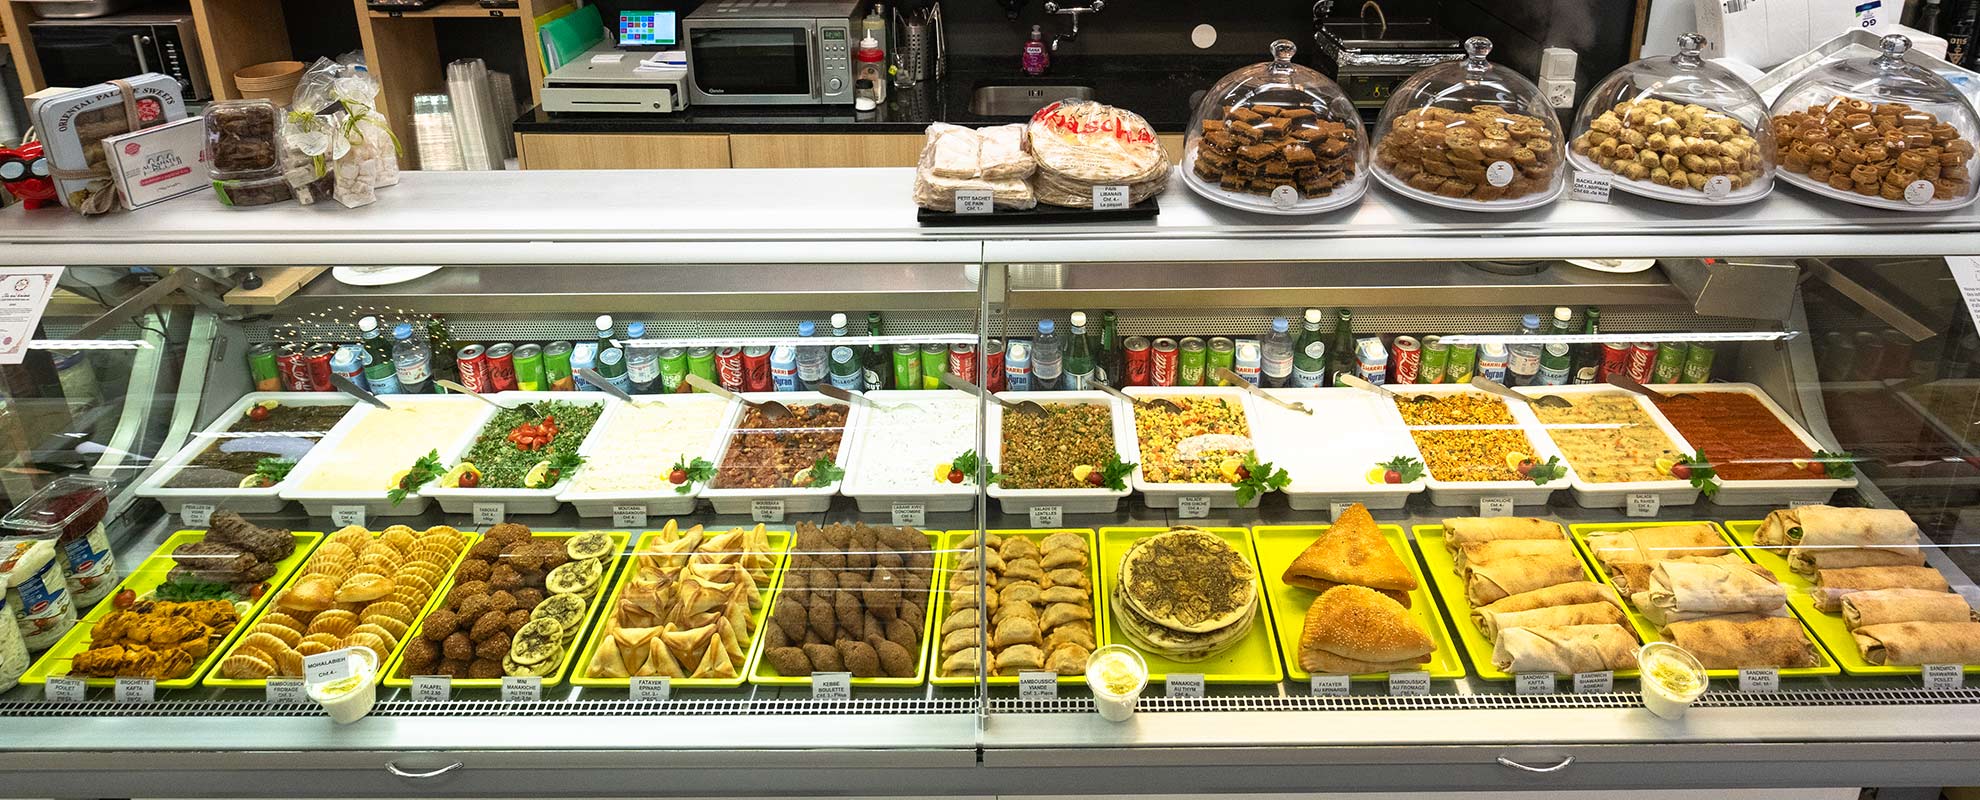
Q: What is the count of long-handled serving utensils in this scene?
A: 11